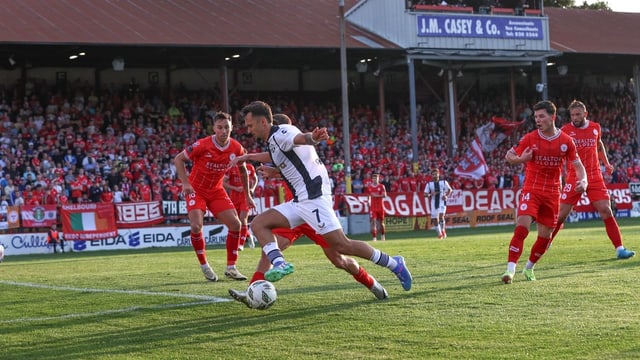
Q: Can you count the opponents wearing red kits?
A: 6